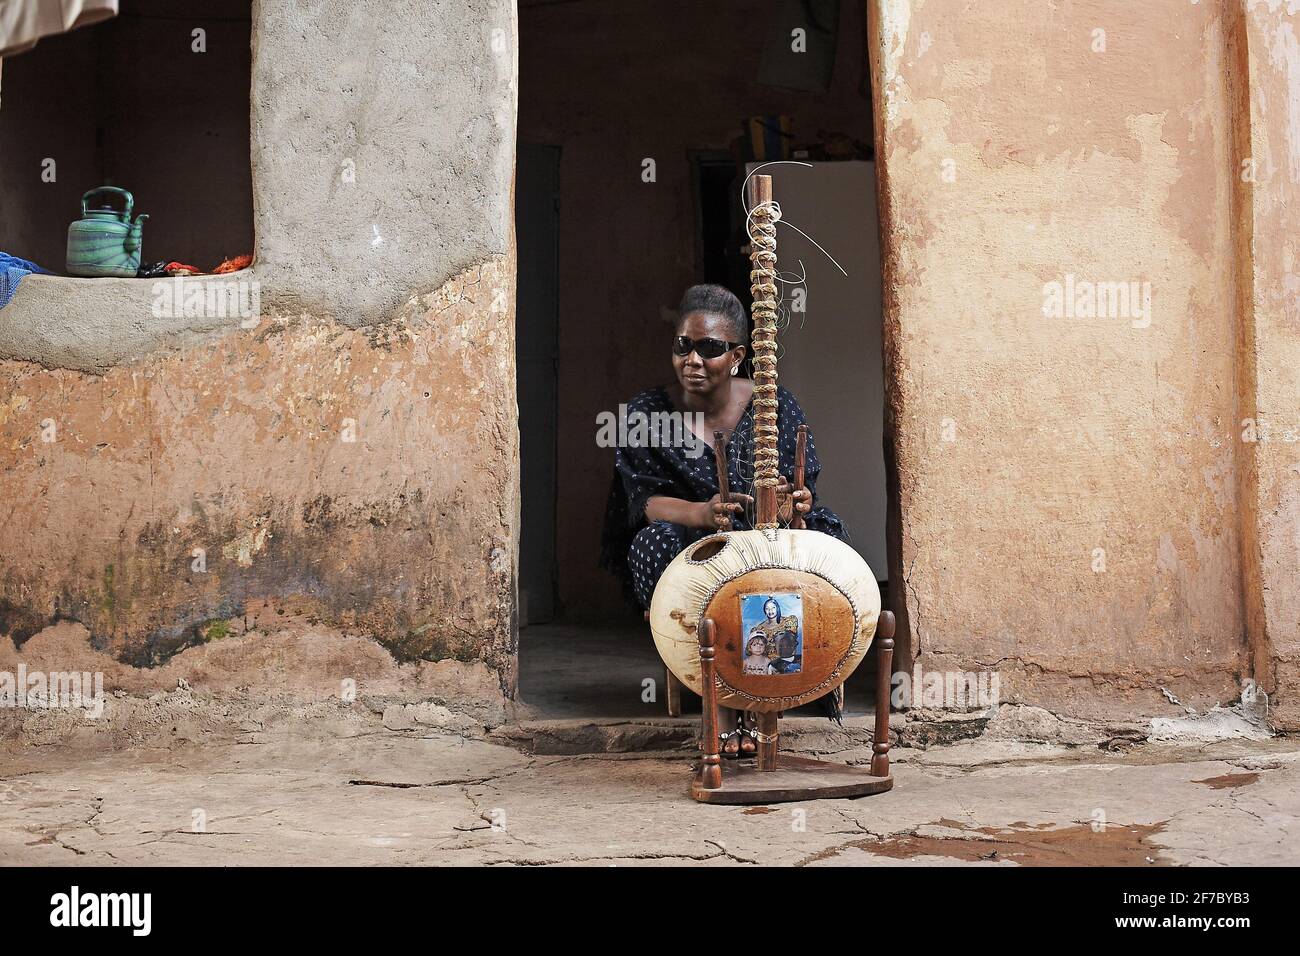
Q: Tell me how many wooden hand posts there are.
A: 2